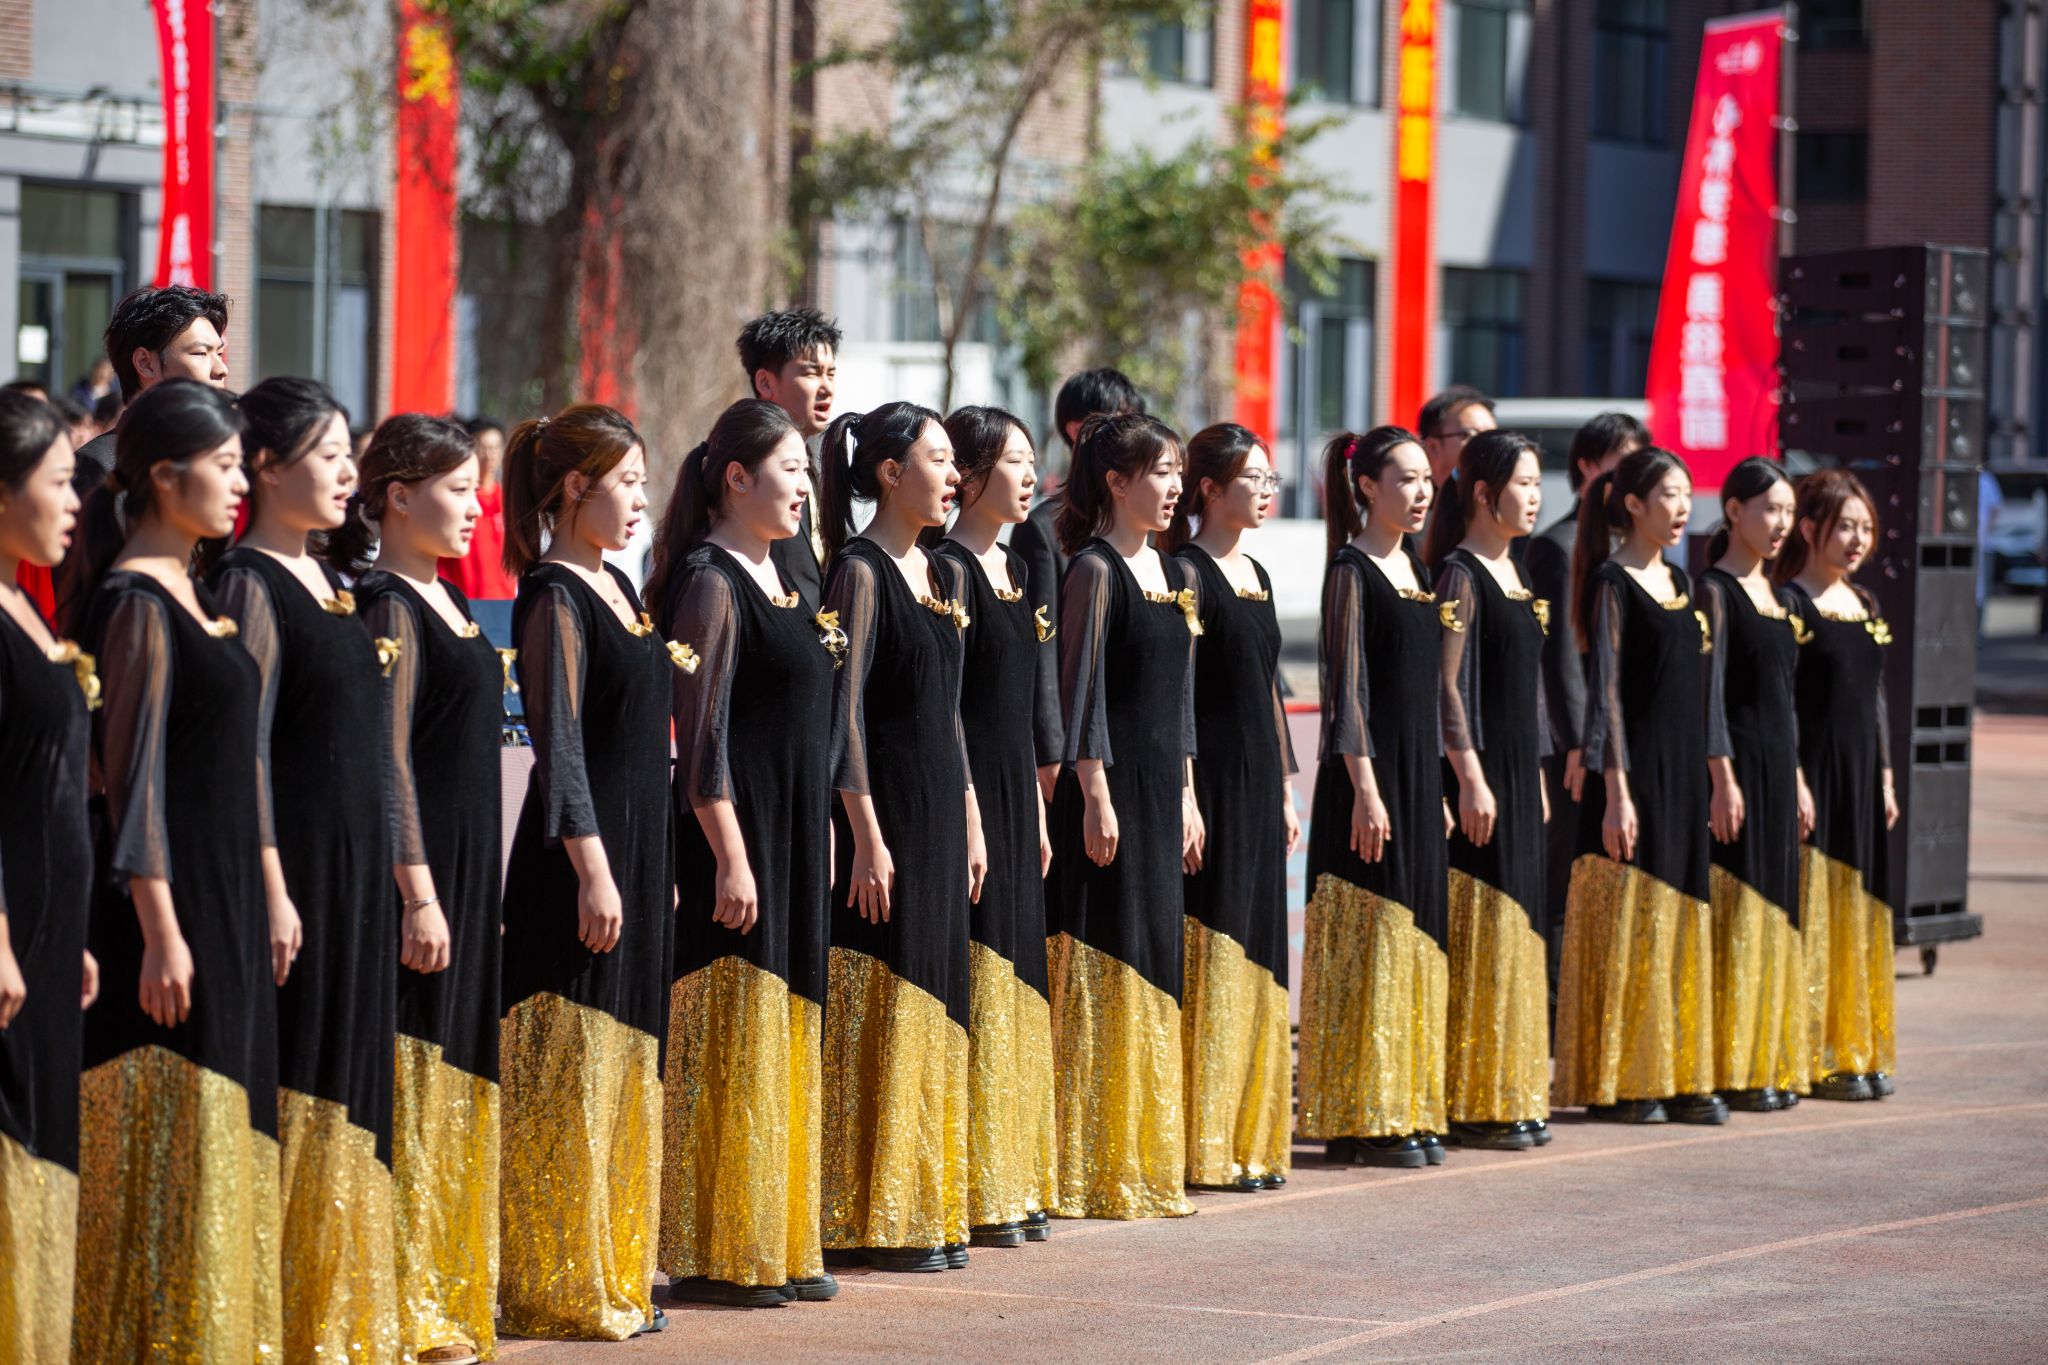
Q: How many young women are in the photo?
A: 15